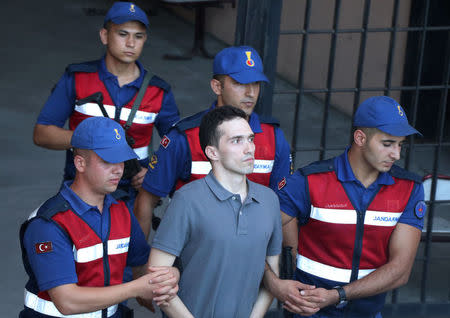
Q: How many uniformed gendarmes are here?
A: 4